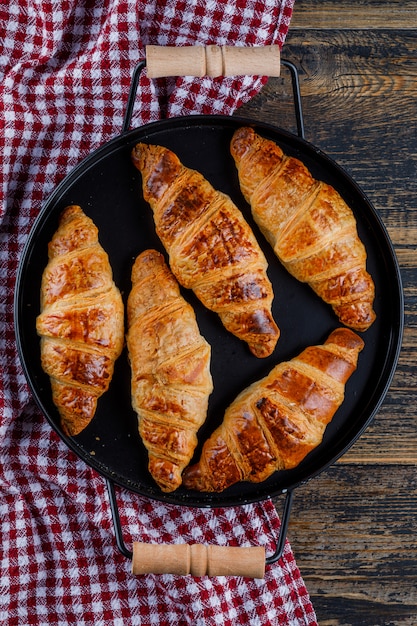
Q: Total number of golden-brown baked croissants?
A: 5